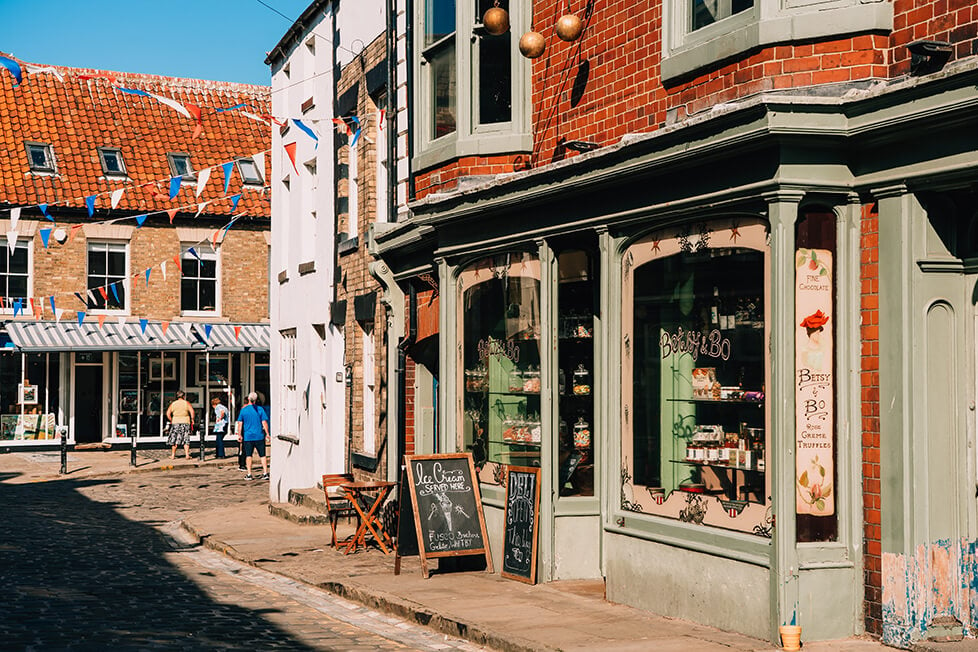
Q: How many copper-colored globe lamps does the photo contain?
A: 3